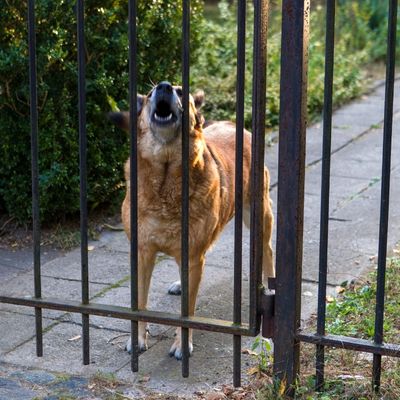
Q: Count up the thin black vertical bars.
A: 7